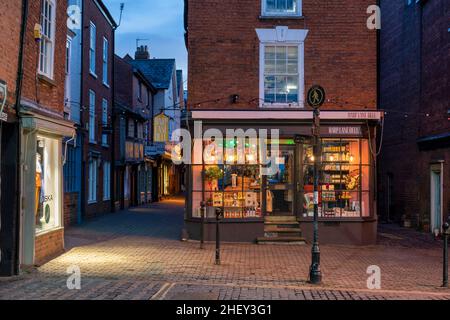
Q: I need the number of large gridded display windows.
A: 2